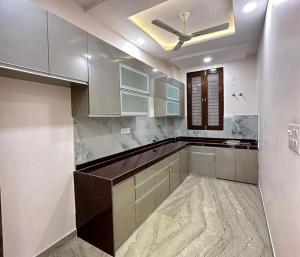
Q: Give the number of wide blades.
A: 3